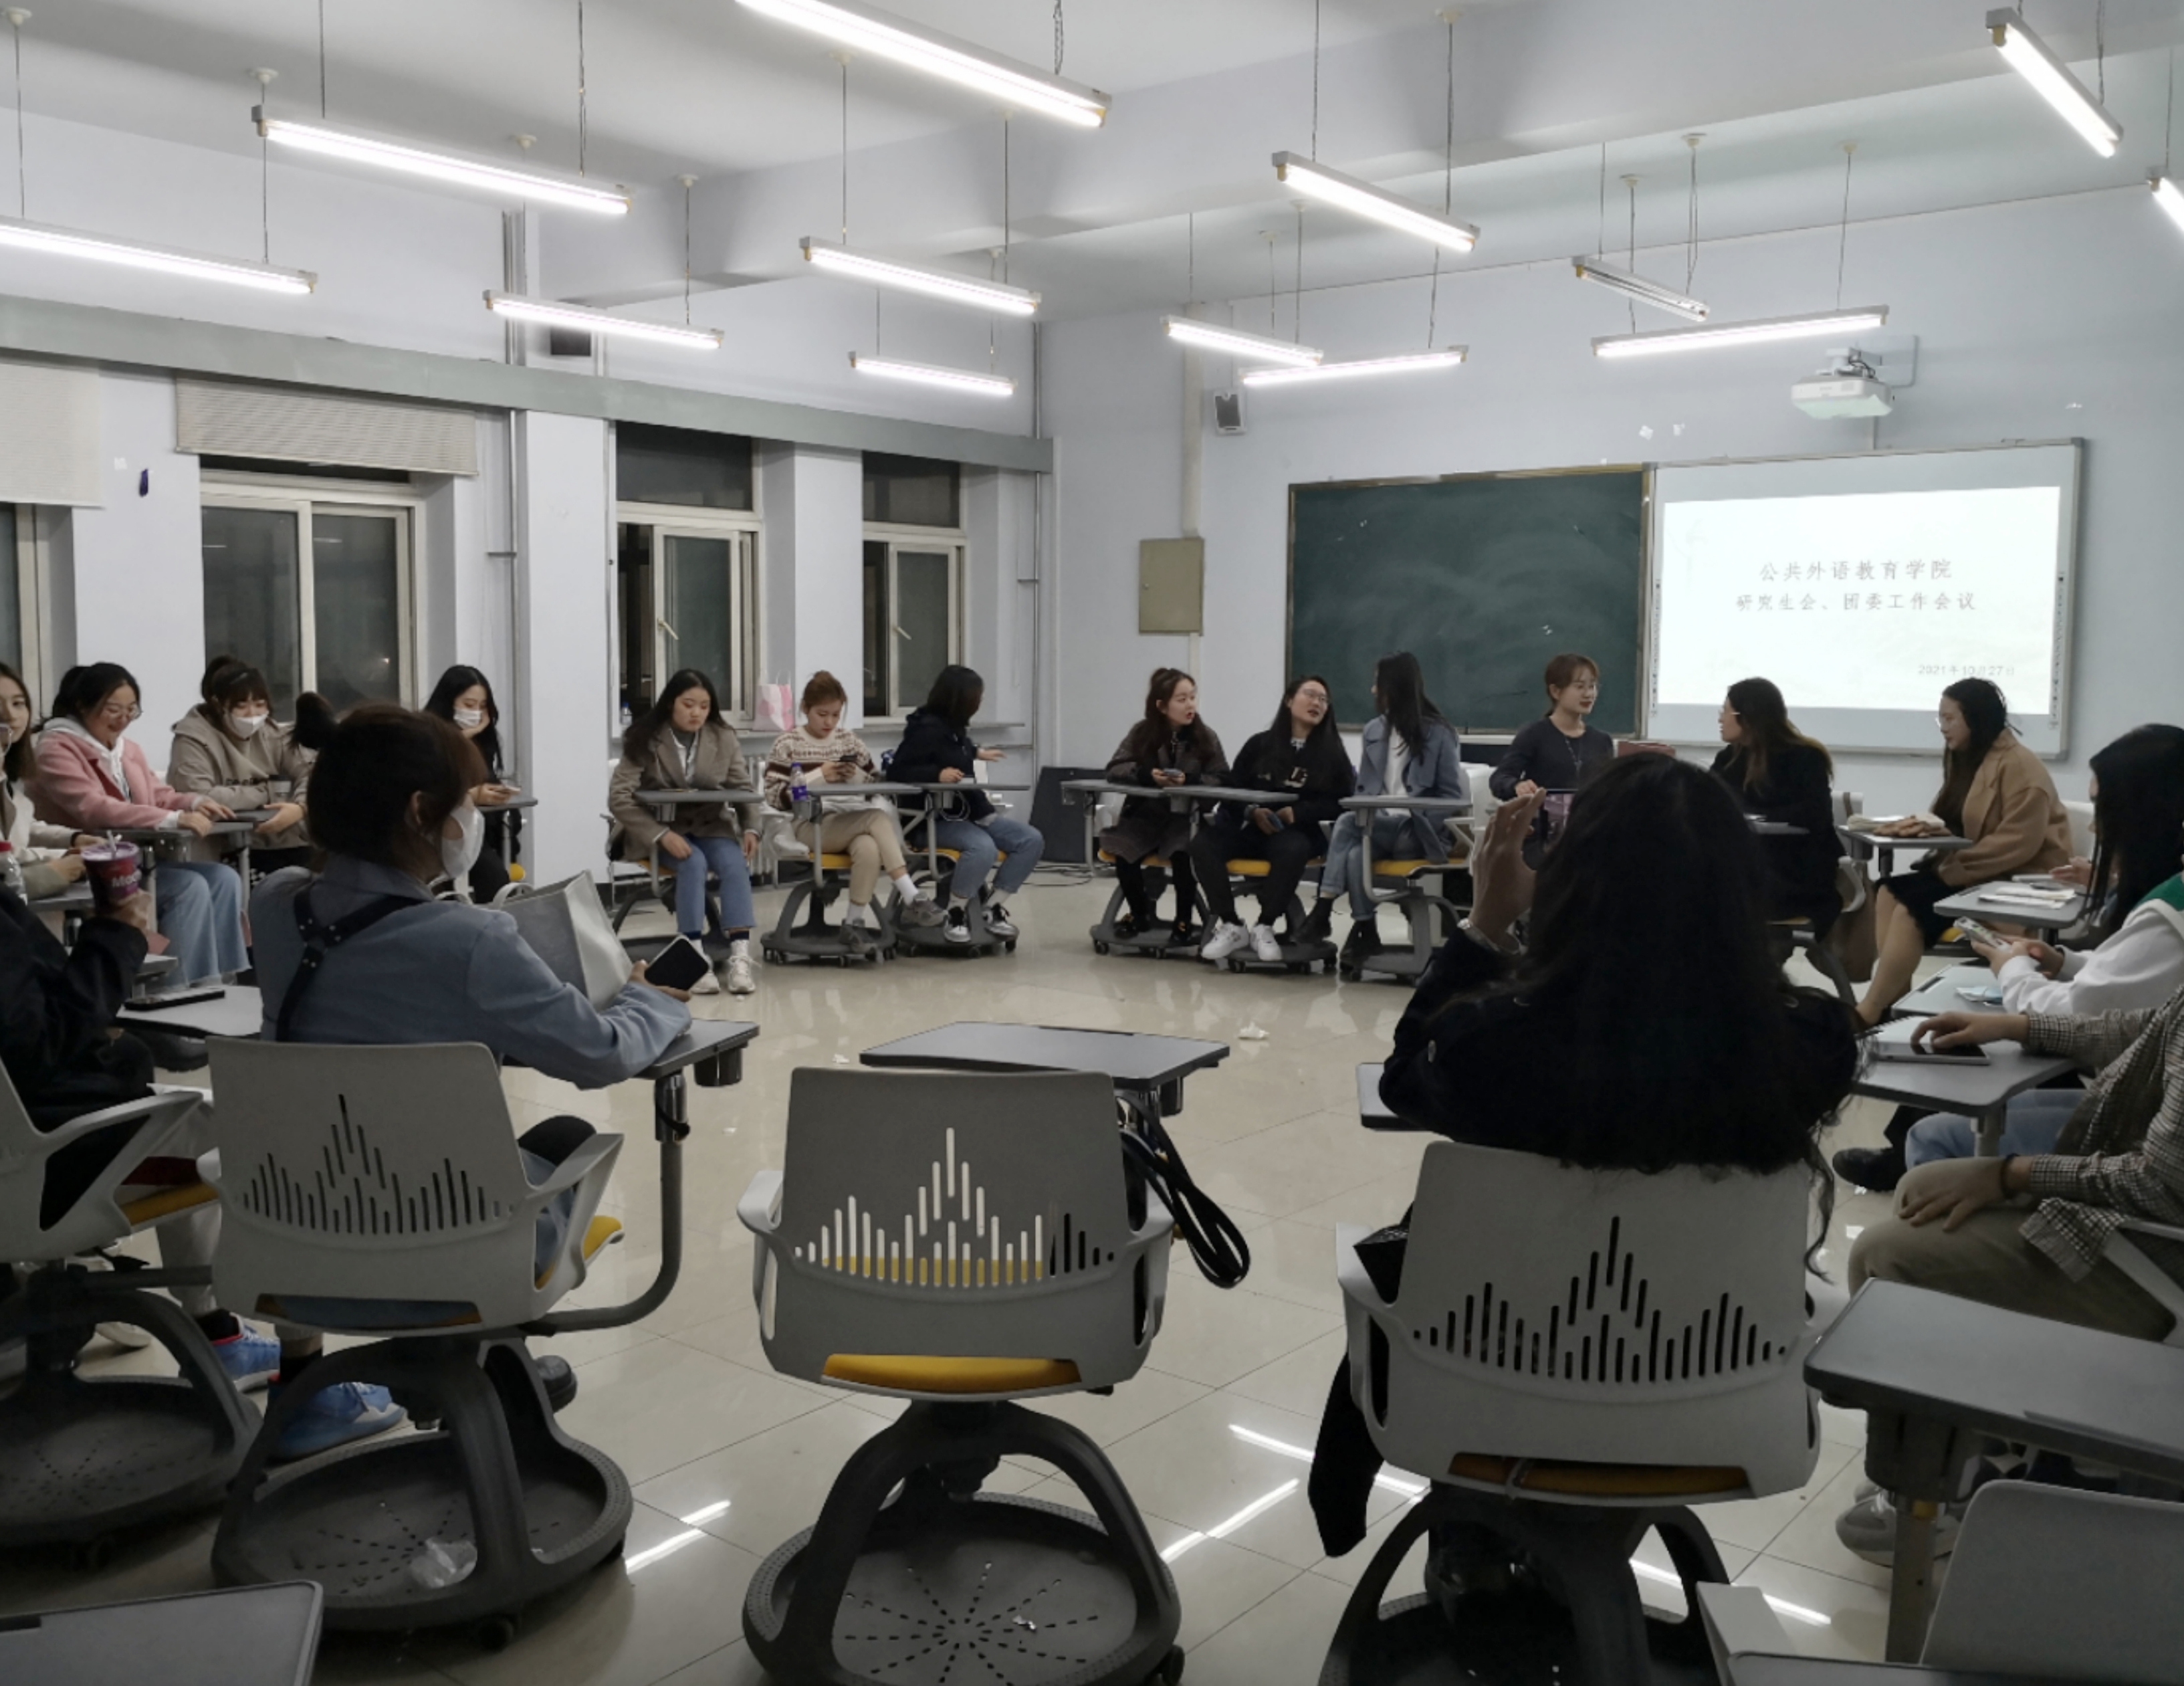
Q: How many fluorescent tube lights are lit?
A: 12